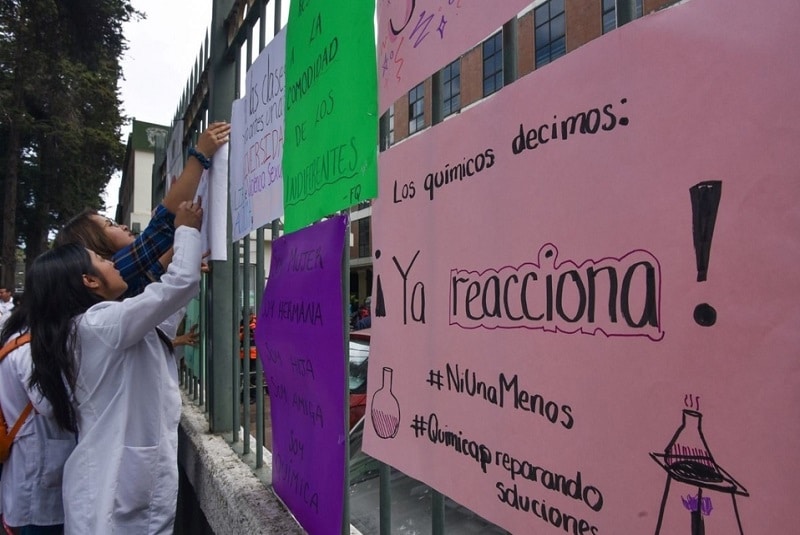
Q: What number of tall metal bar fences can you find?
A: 1